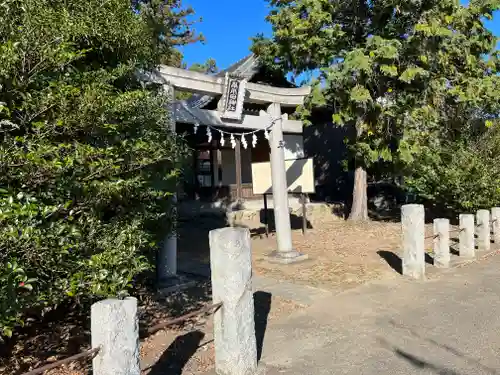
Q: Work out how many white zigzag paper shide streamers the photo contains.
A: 7